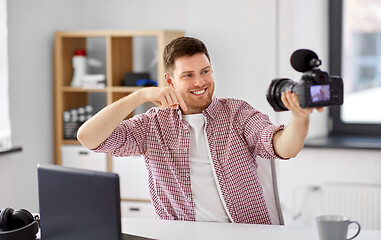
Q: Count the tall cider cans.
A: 0